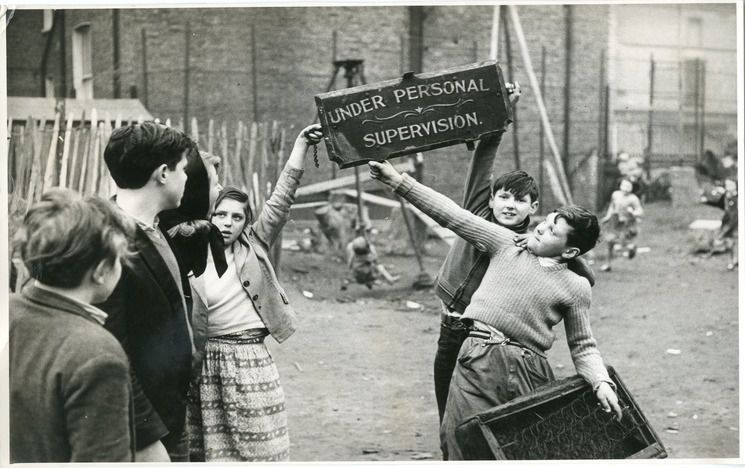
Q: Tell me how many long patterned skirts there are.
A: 1